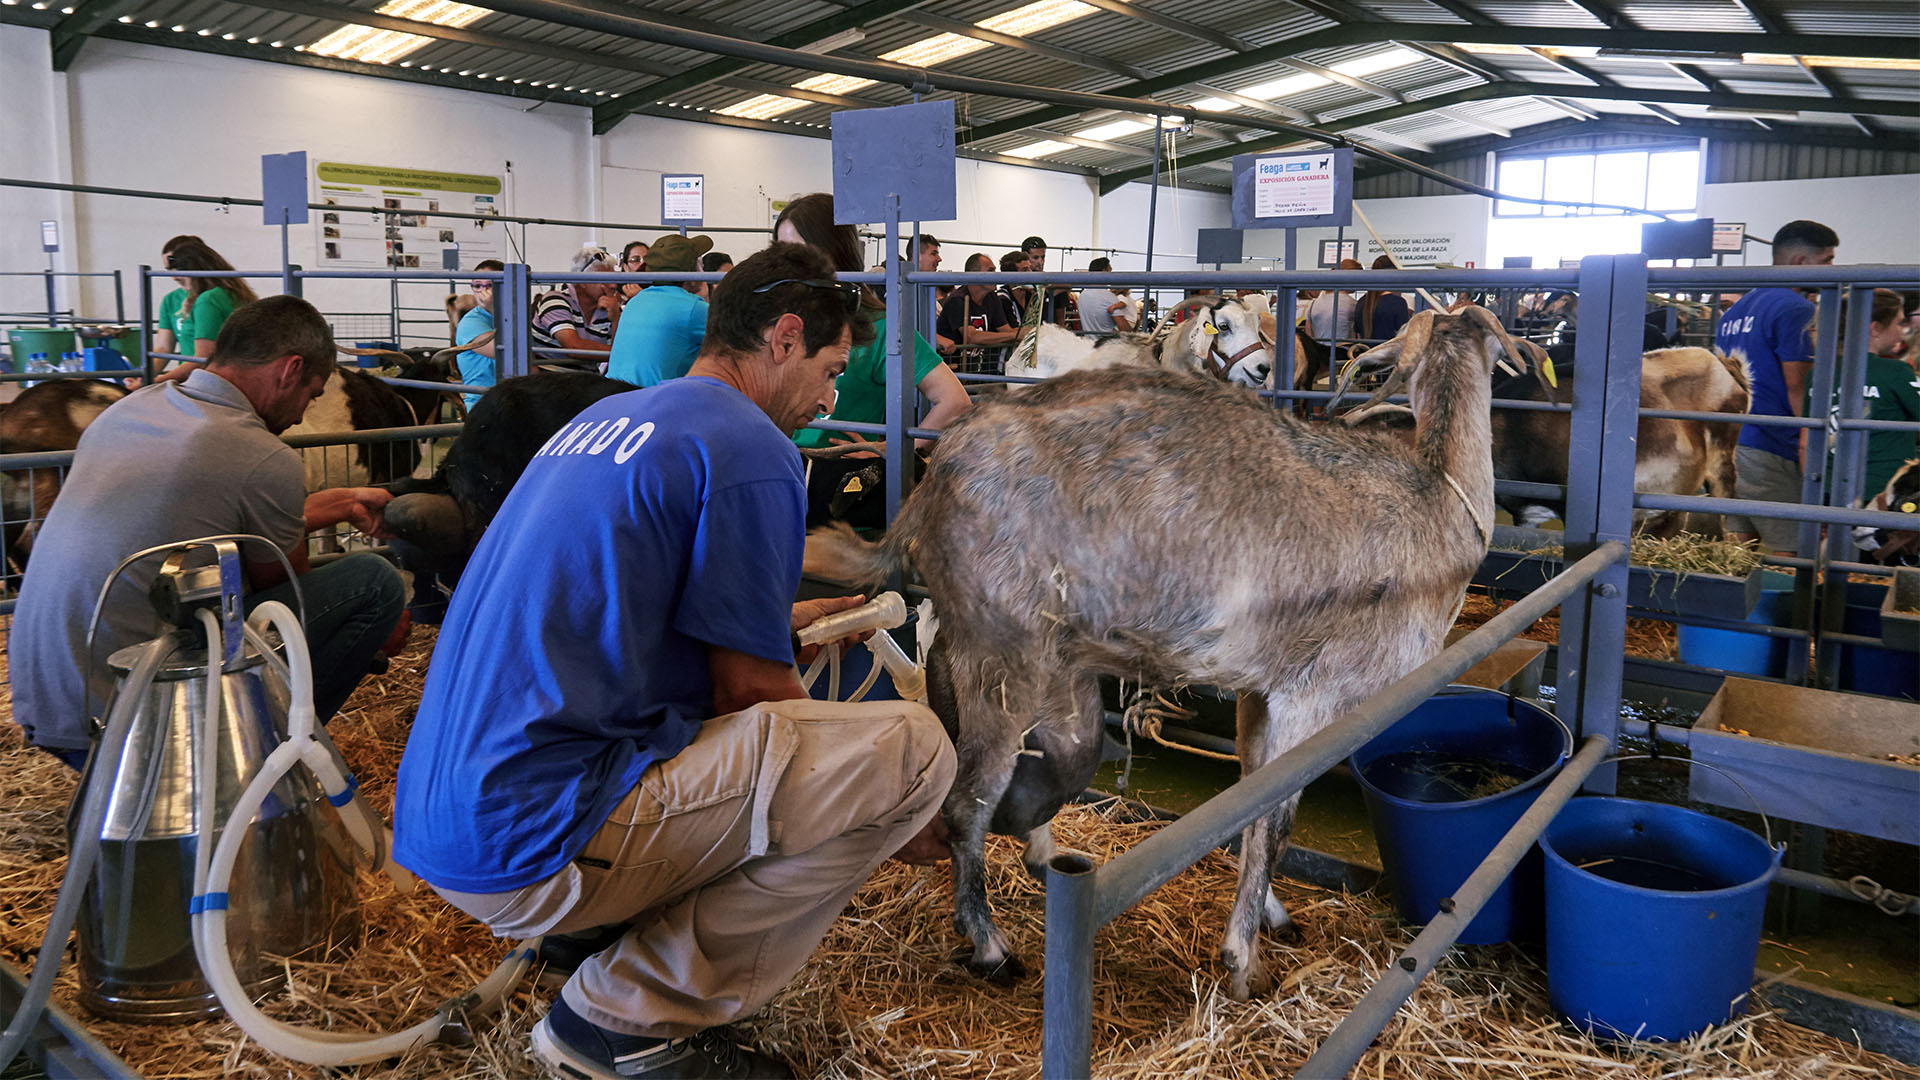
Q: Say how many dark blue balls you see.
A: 0